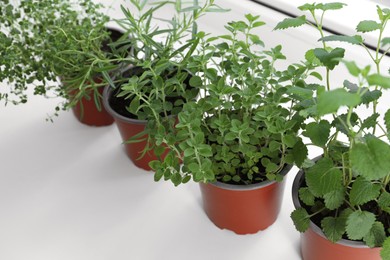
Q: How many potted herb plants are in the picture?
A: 4